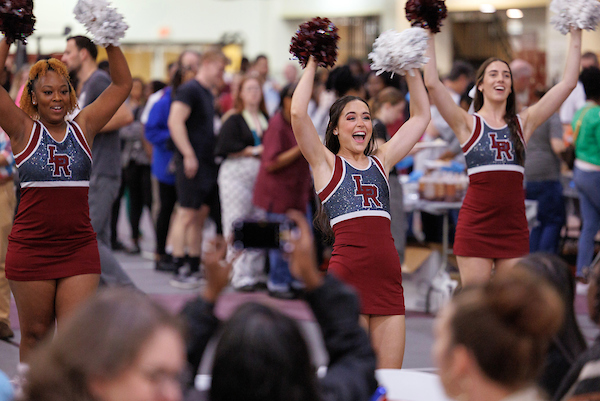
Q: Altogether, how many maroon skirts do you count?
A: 3